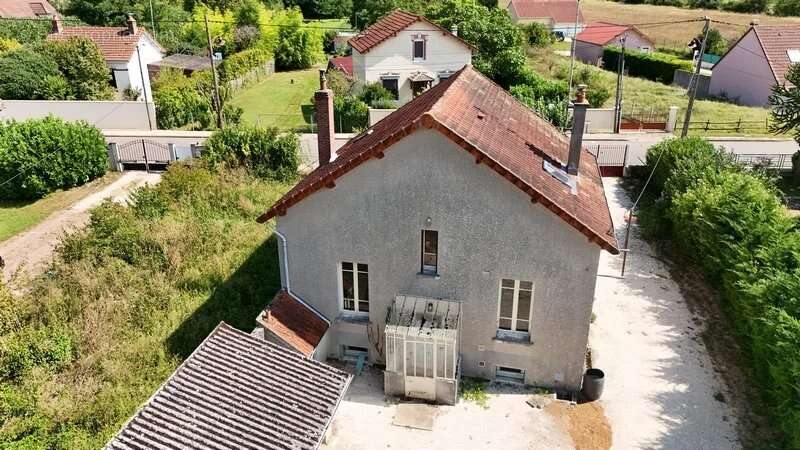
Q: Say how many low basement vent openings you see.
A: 2